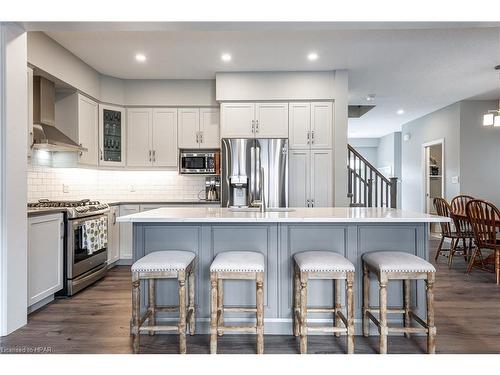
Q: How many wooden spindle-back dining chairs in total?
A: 3